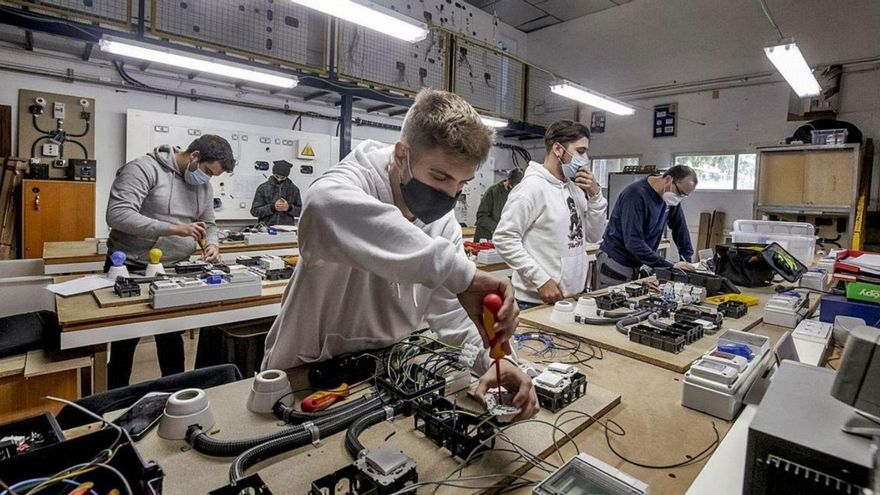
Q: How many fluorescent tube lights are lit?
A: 5